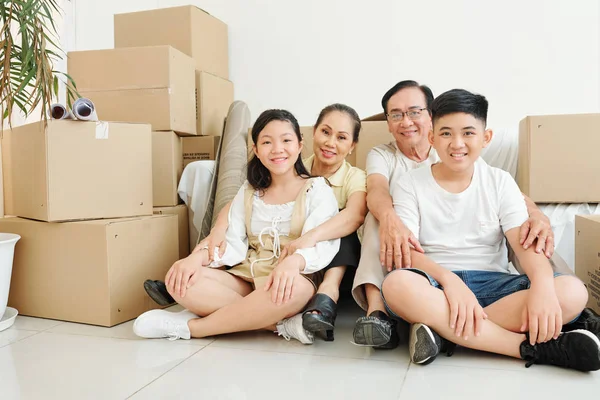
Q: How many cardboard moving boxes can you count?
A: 12